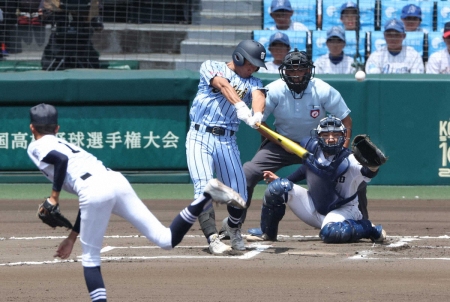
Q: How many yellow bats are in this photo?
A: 1